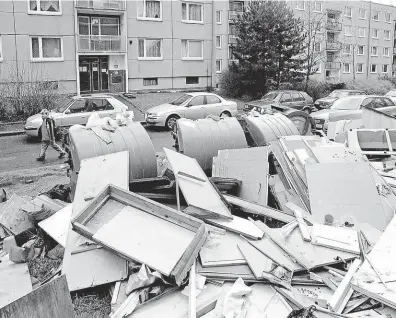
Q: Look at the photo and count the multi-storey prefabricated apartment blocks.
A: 2